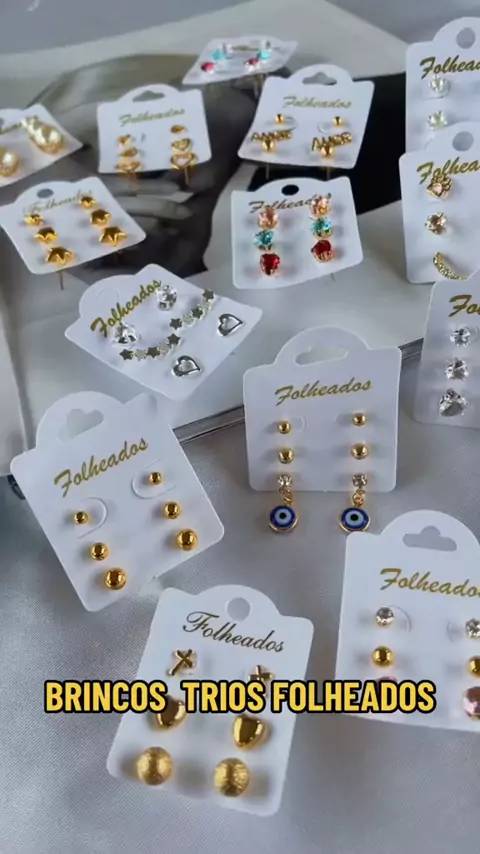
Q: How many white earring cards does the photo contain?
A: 14